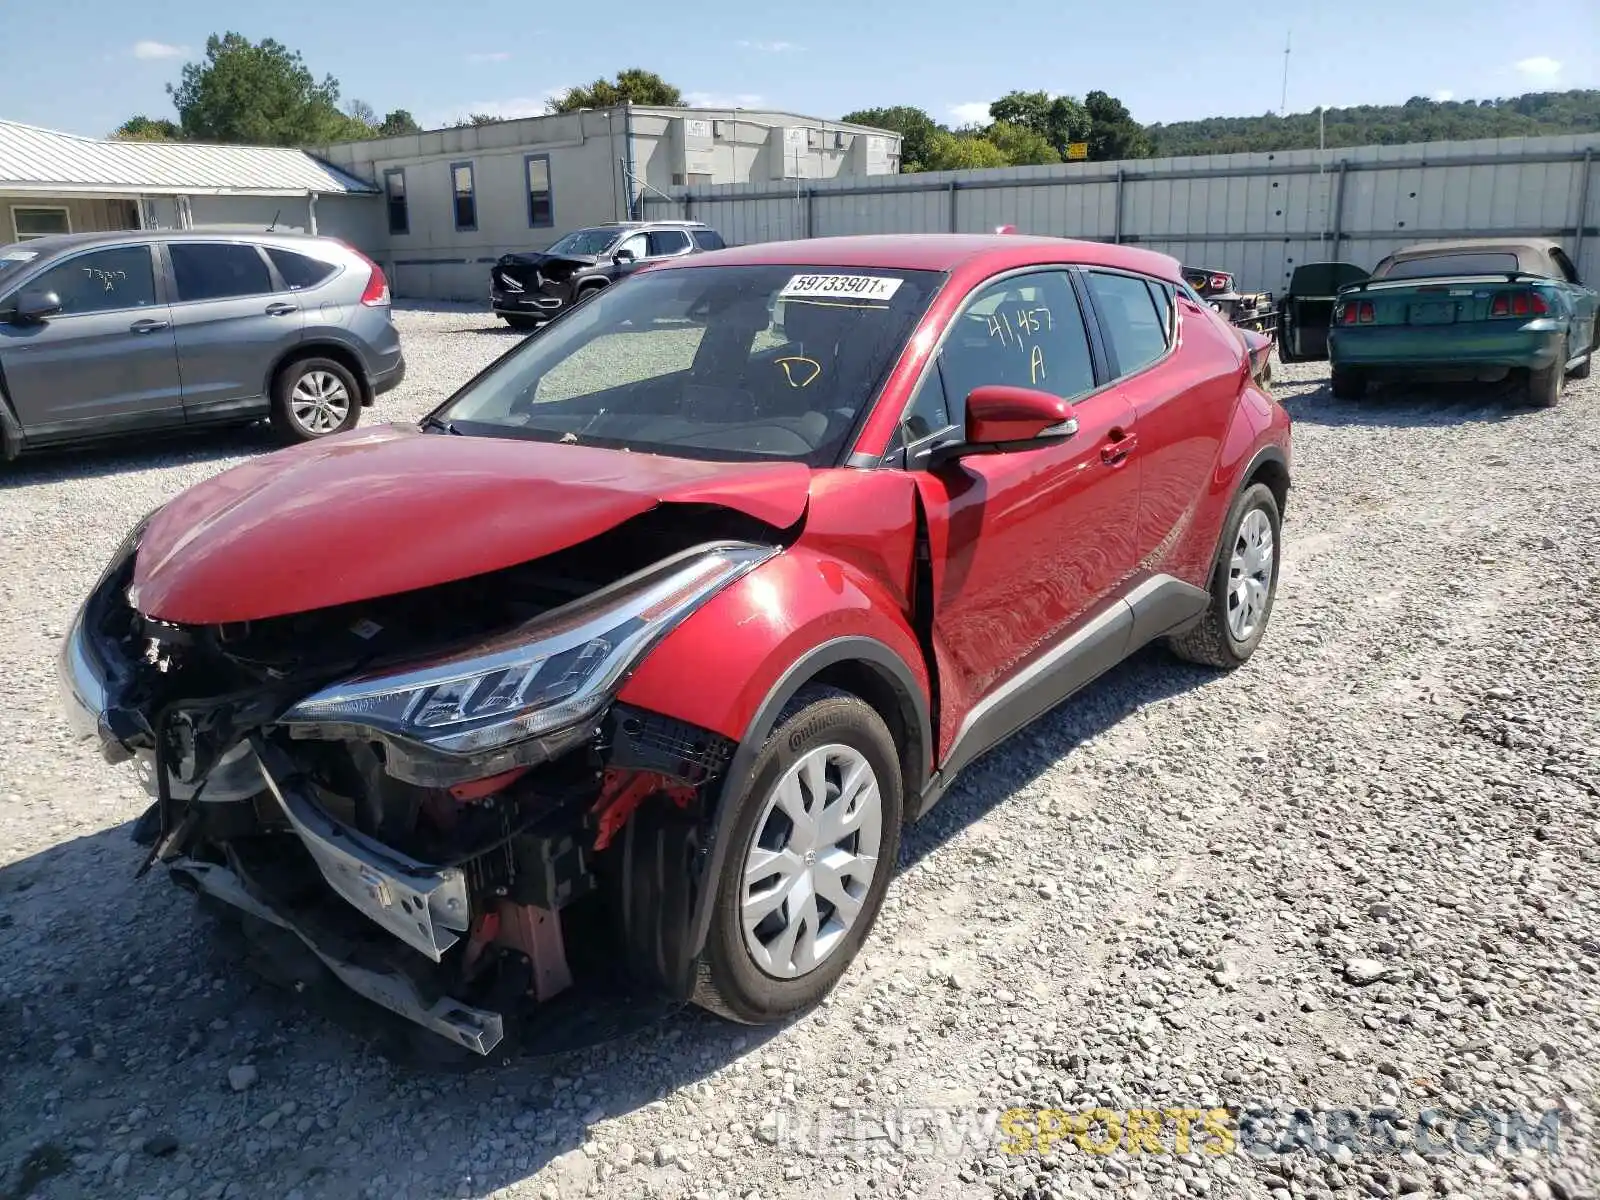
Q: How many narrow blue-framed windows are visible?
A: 3